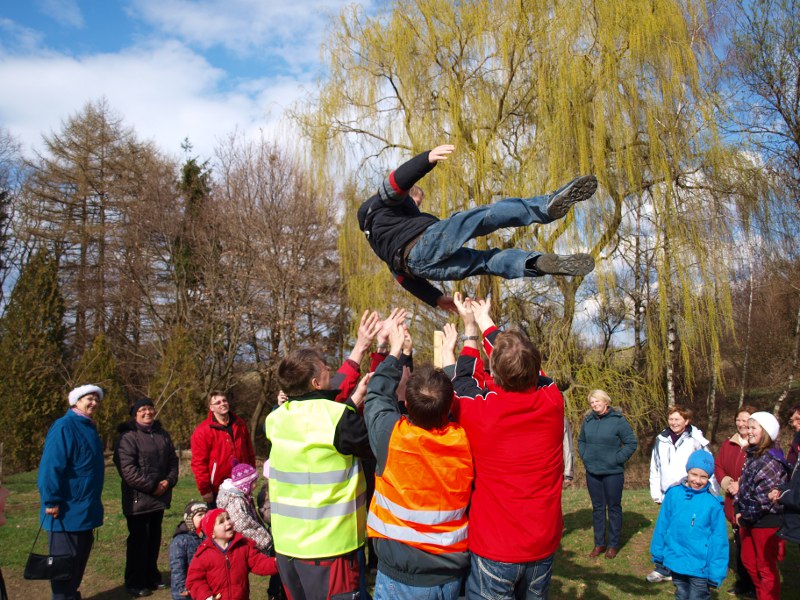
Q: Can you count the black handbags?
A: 1